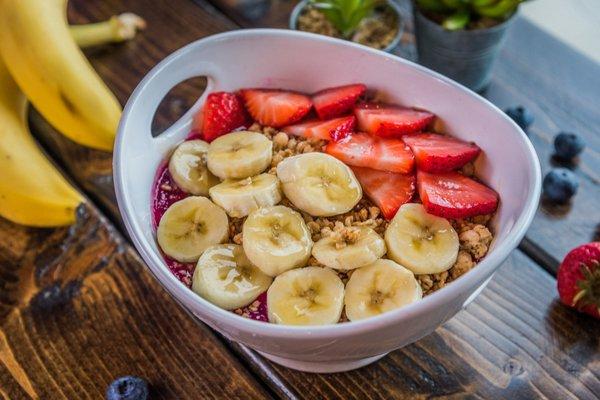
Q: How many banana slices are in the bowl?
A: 11